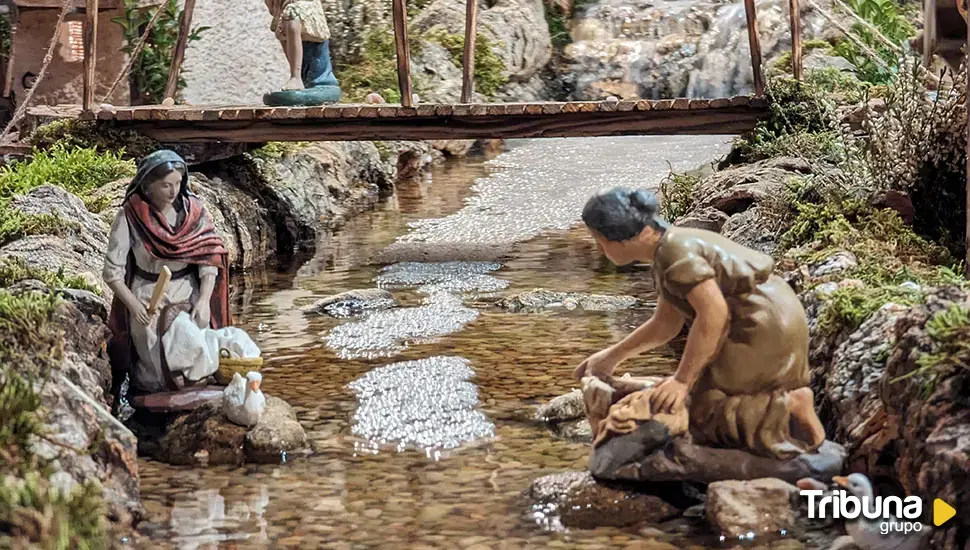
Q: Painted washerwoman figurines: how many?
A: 2